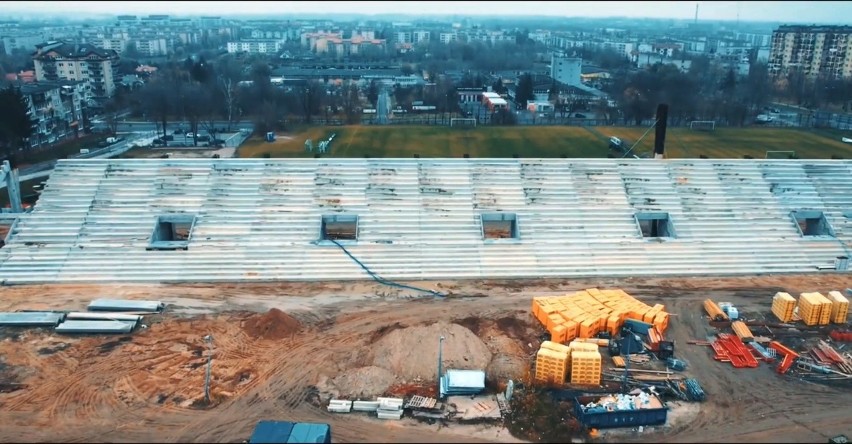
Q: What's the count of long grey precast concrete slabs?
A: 4